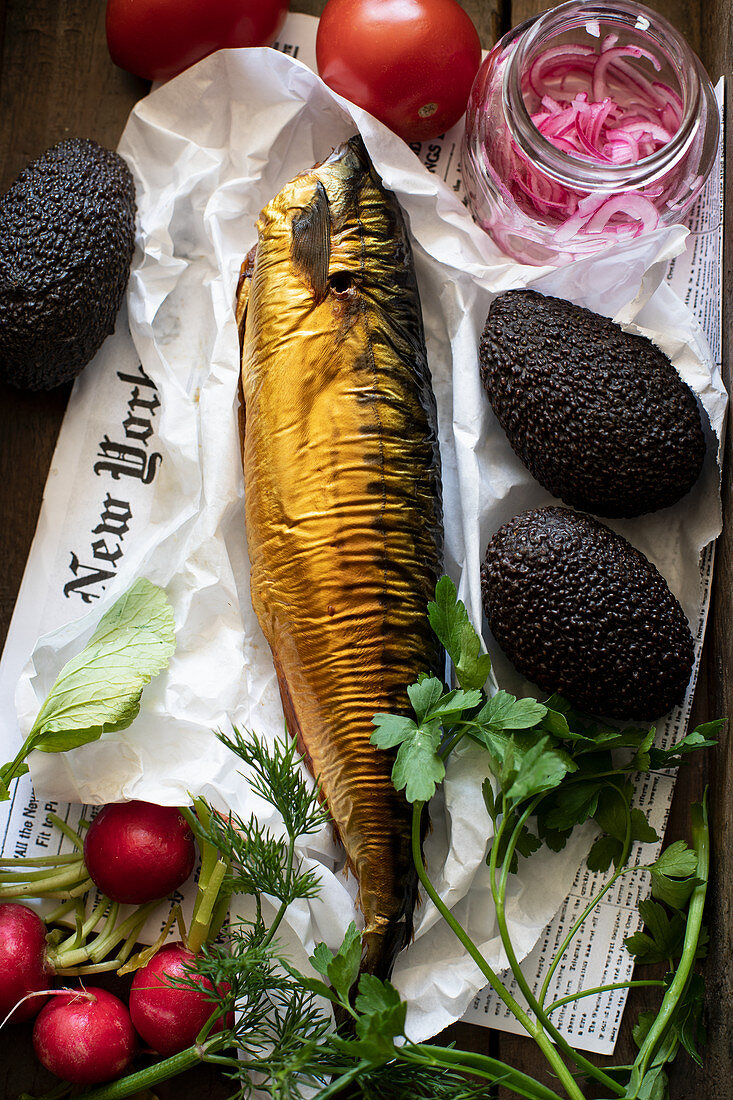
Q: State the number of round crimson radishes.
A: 4